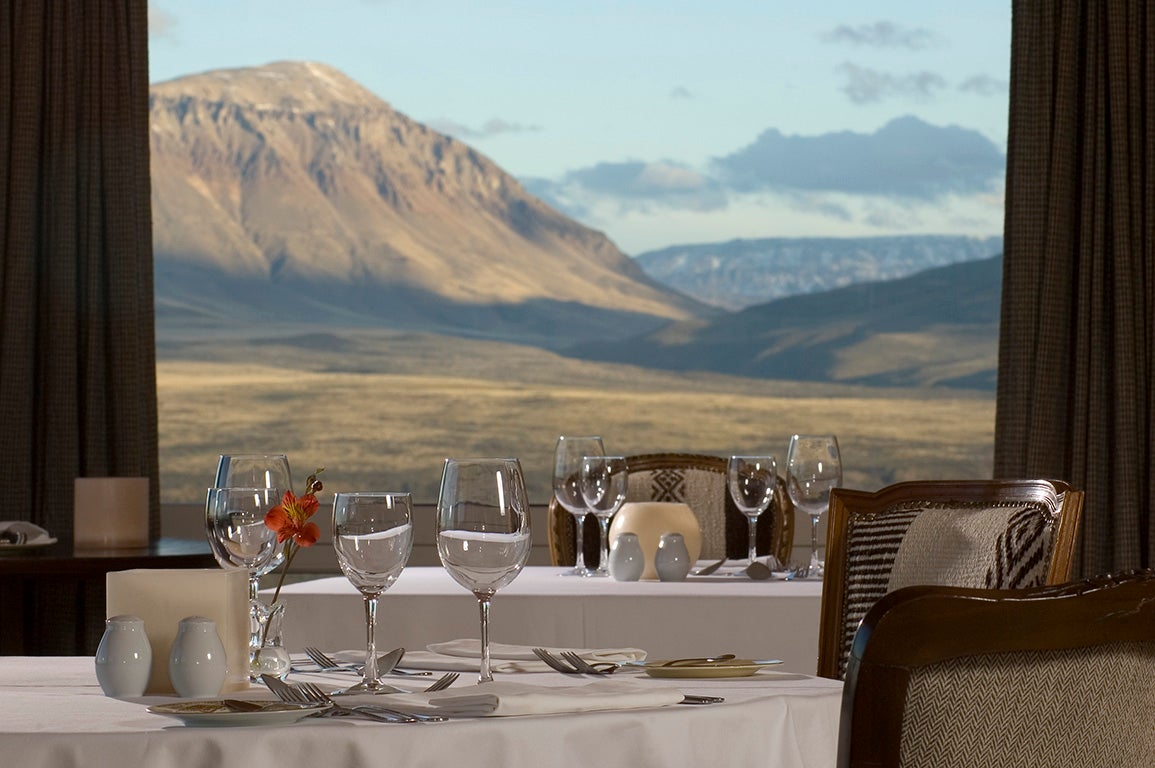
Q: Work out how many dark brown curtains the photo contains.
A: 2